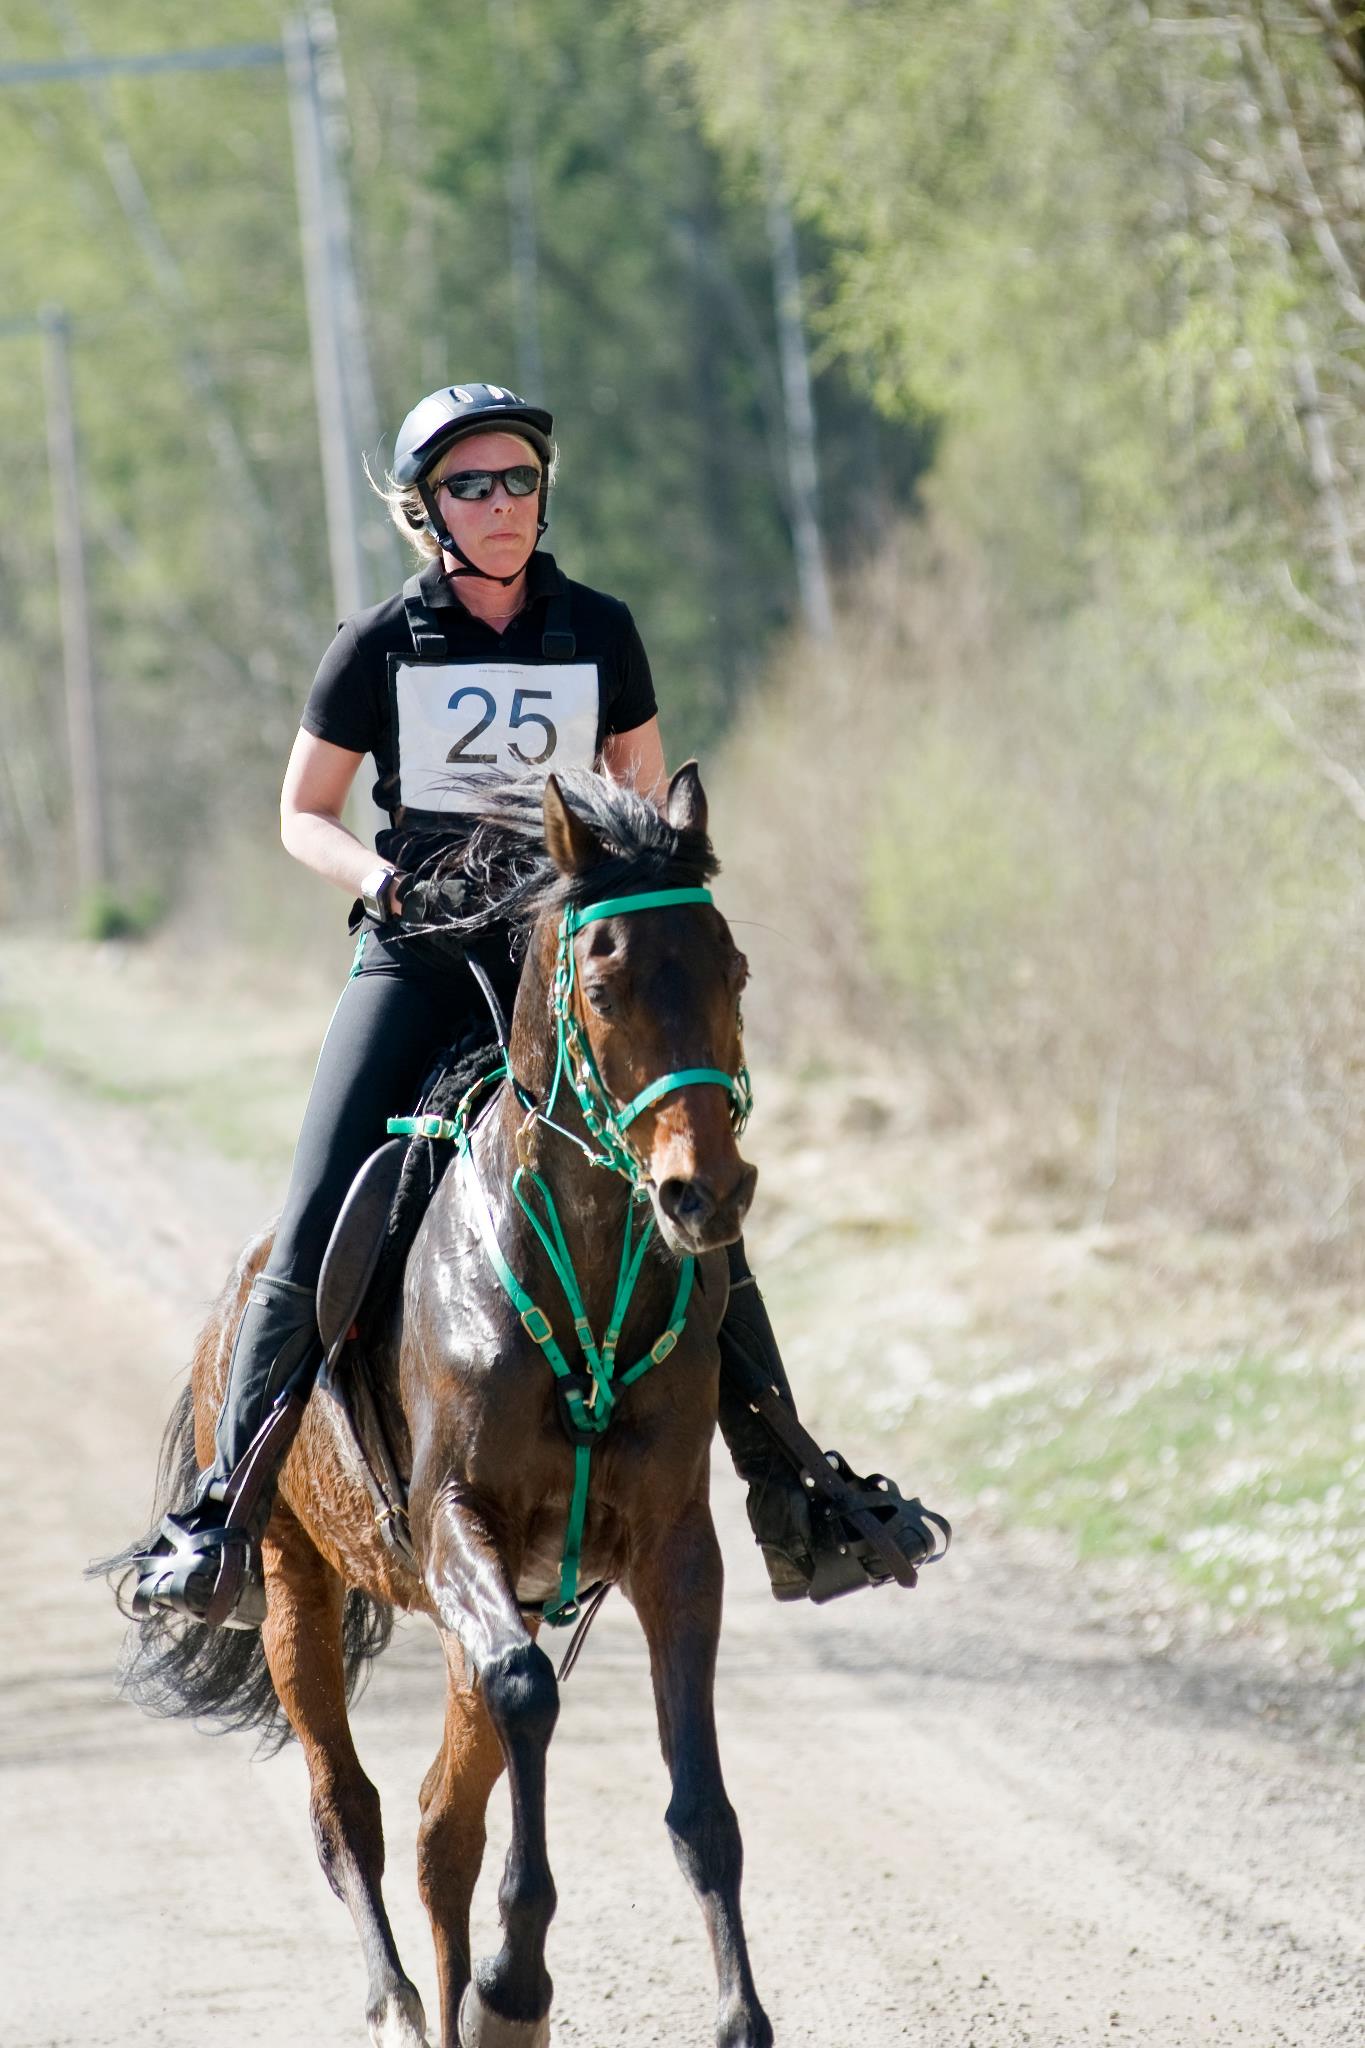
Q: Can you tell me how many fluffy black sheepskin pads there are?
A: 1